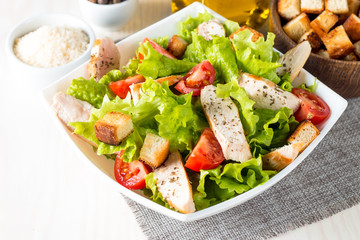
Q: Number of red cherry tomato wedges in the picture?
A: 6